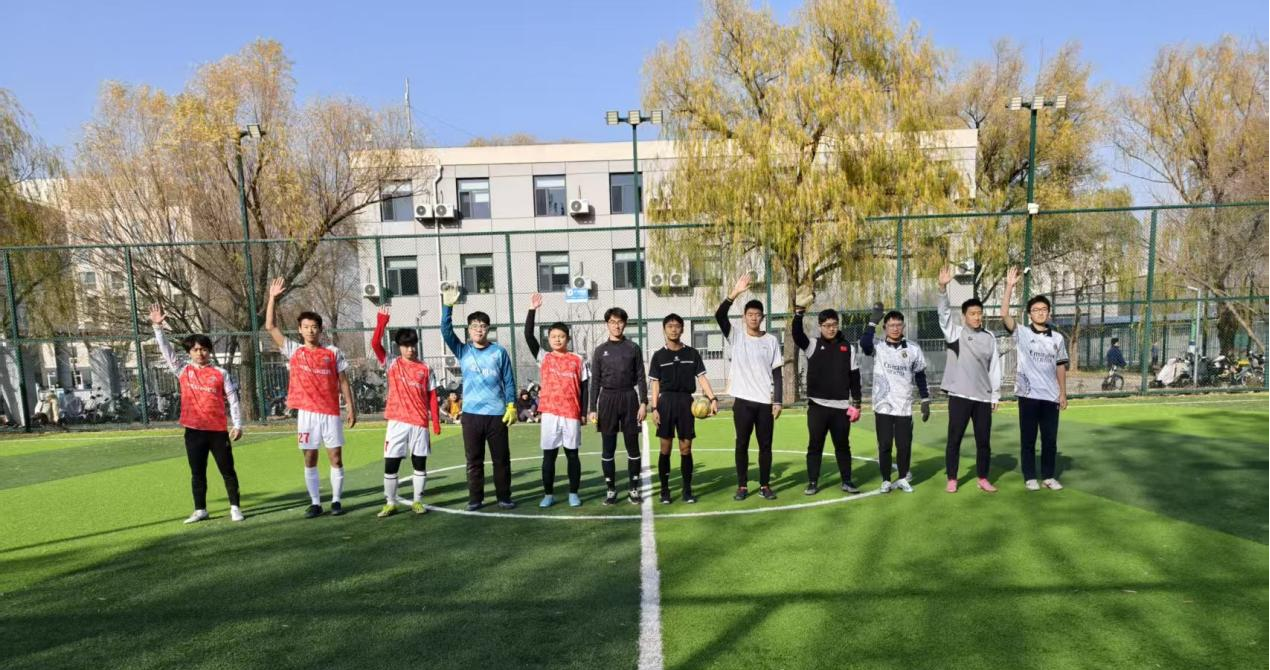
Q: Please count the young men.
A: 12